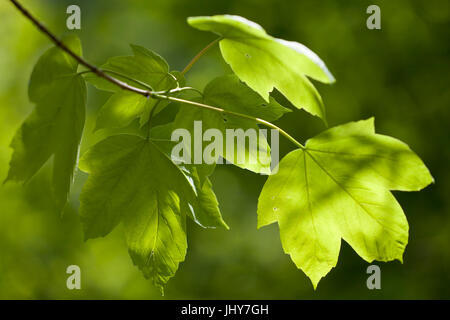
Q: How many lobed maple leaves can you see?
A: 6